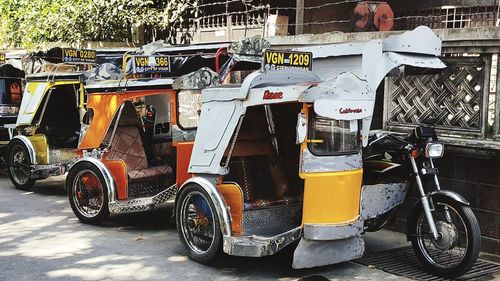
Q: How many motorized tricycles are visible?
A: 4